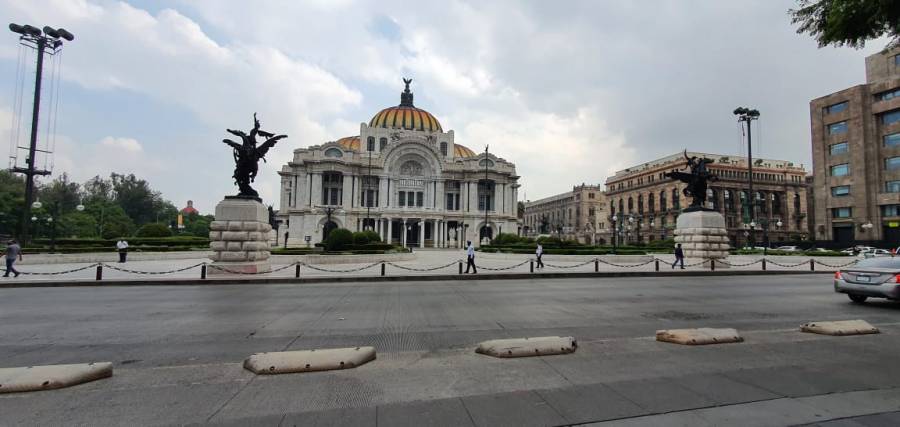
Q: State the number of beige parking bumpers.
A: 5